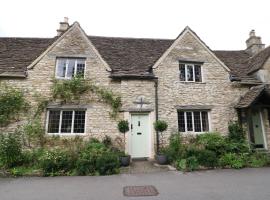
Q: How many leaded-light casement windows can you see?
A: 4